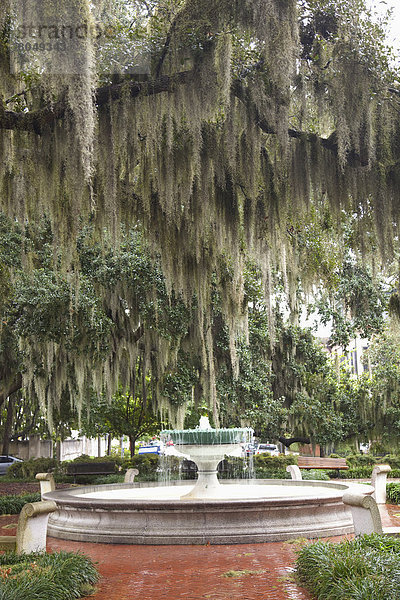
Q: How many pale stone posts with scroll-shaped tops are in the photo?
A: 6